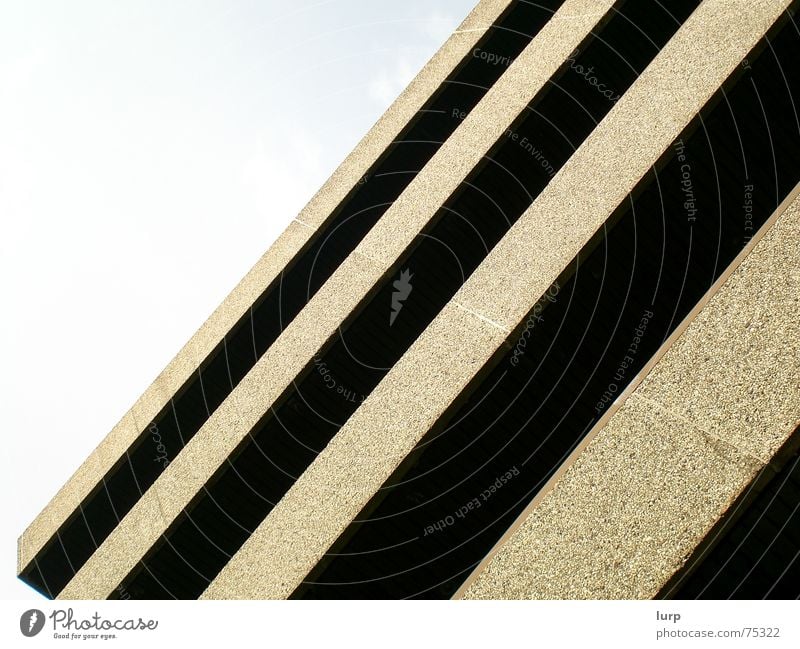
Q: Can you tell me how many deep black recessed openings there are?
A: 4